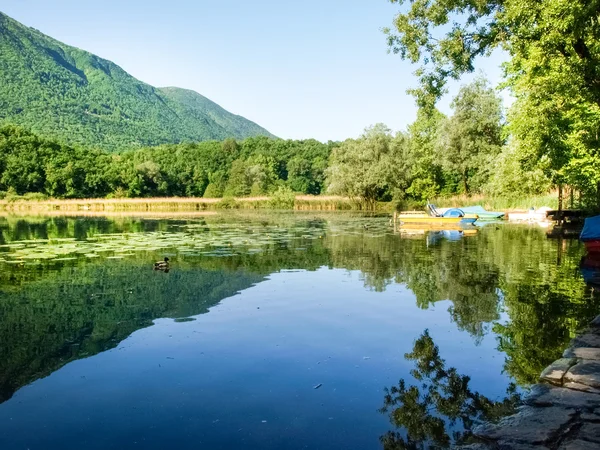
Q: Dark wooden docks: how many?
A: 1